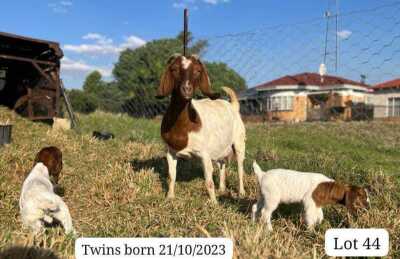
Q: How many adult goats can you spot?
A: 1